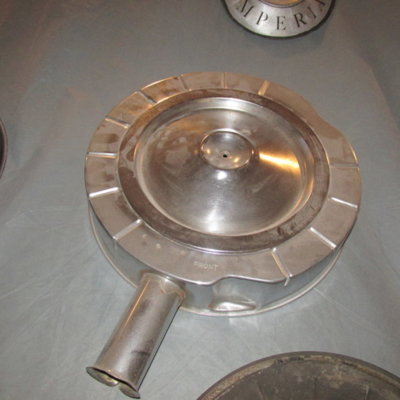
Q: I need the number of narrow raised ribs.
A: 12